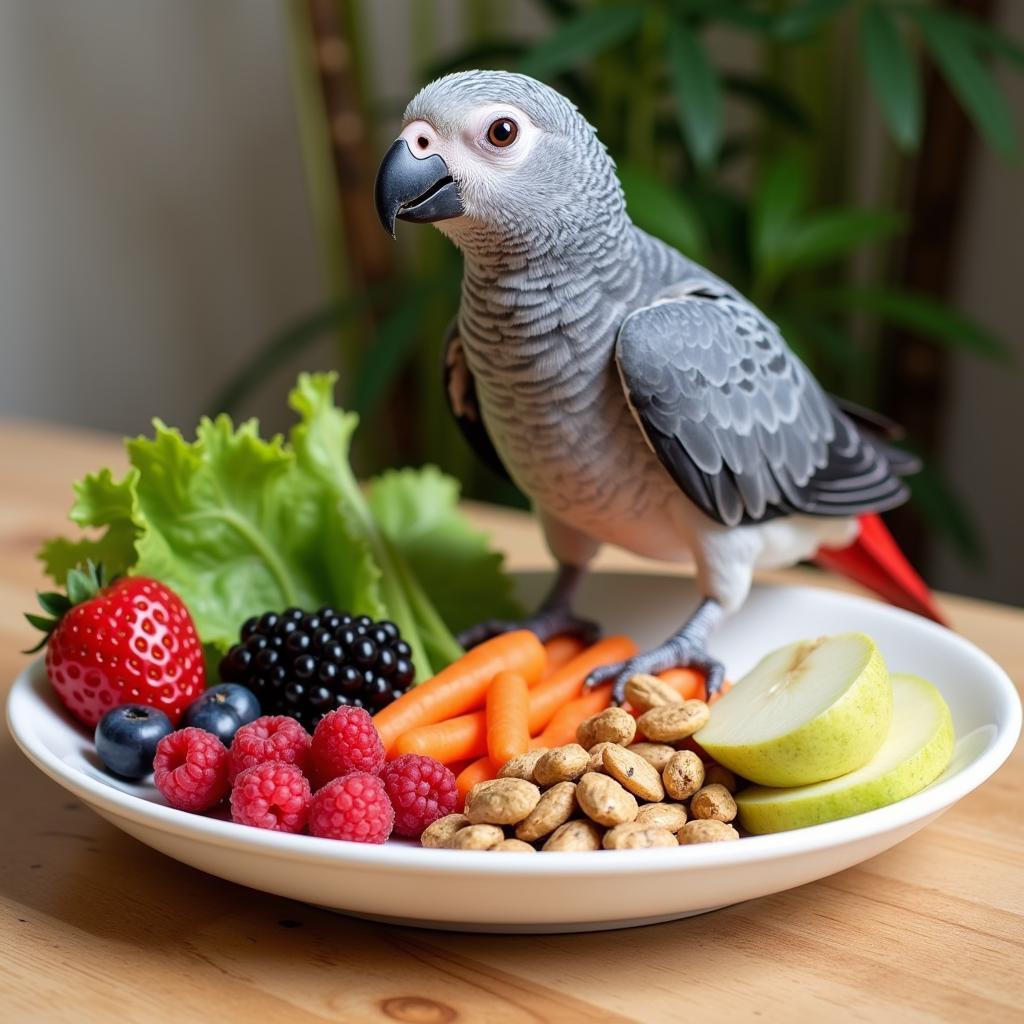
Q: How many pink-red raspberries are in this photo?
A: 6